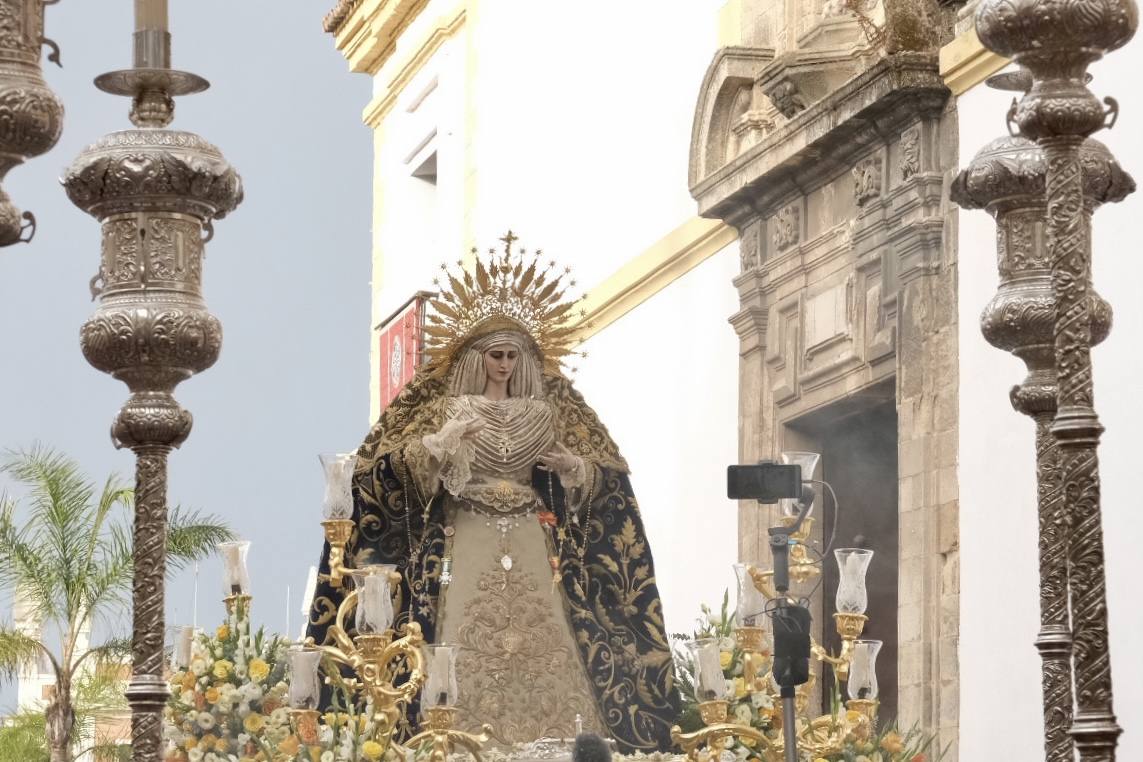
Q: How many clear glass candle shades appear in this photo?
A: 11